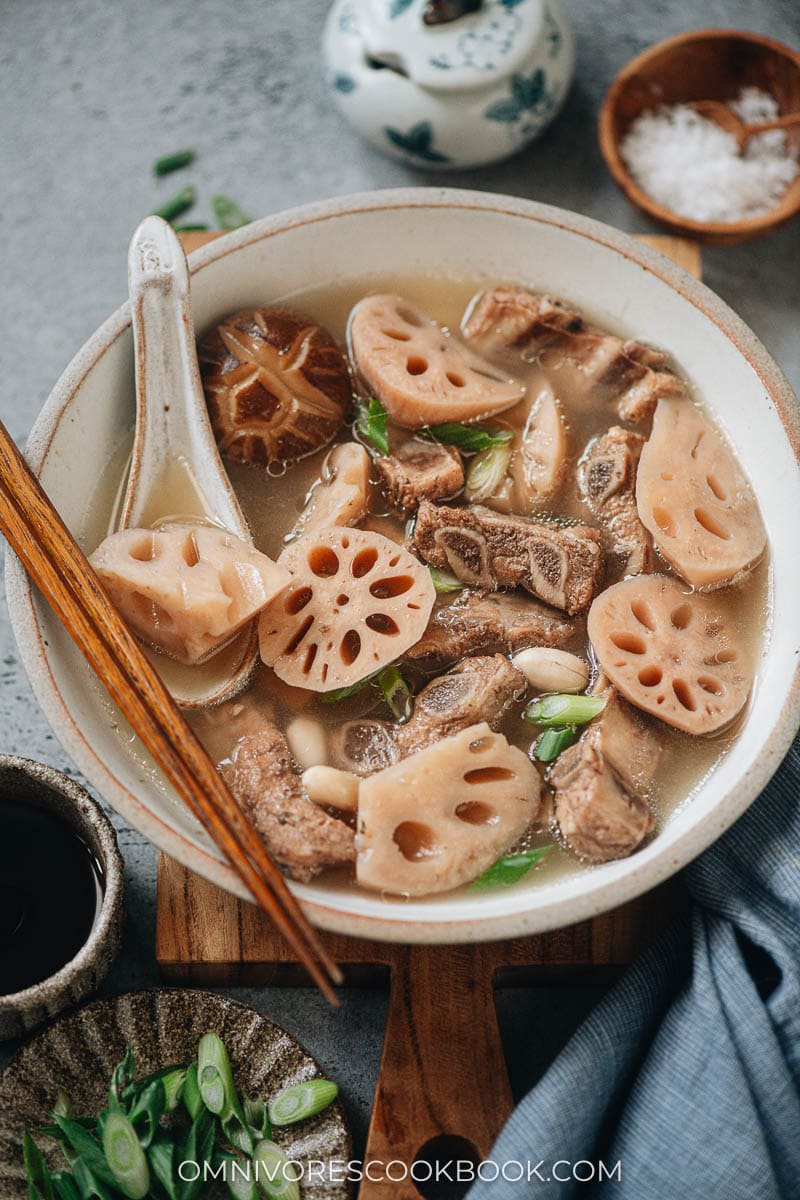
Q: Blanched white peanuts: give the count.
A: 3